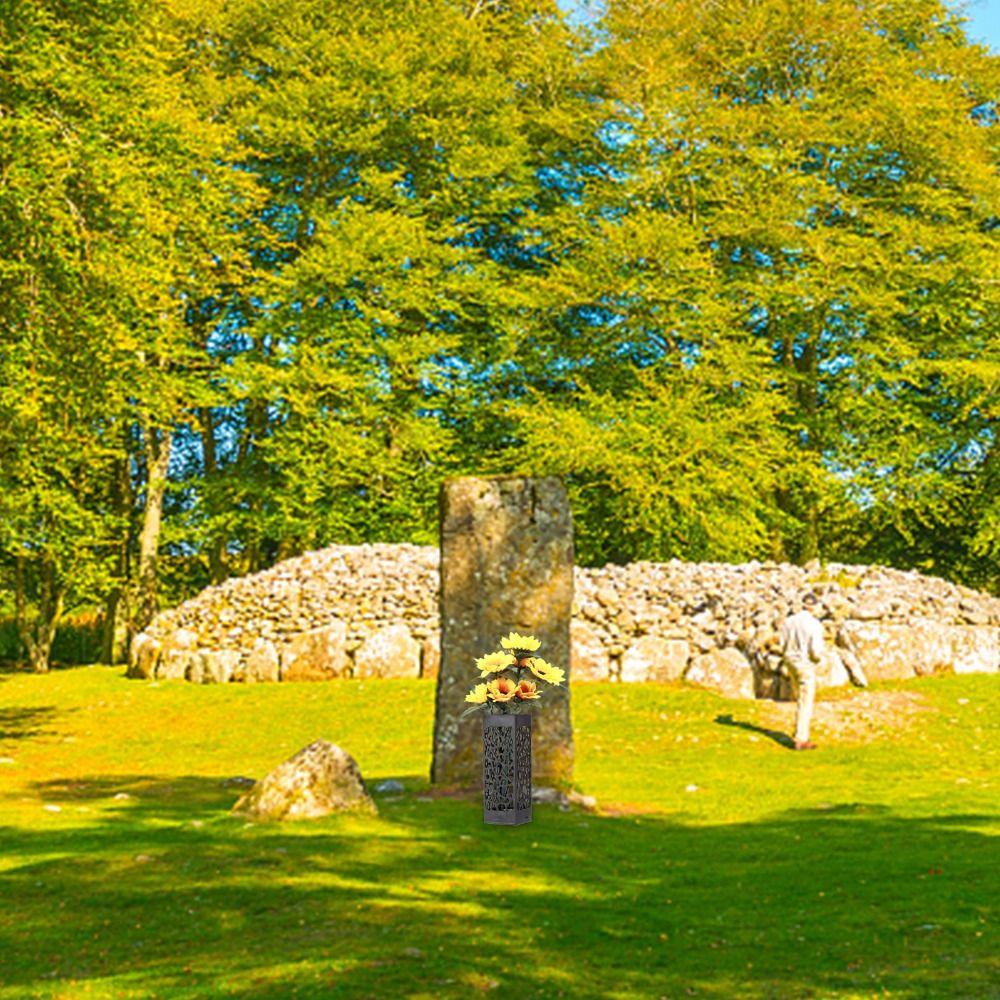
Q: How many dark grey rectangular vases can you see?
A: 1